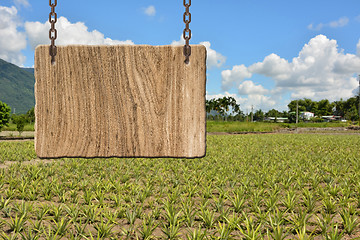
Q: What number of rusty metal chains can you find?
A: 2